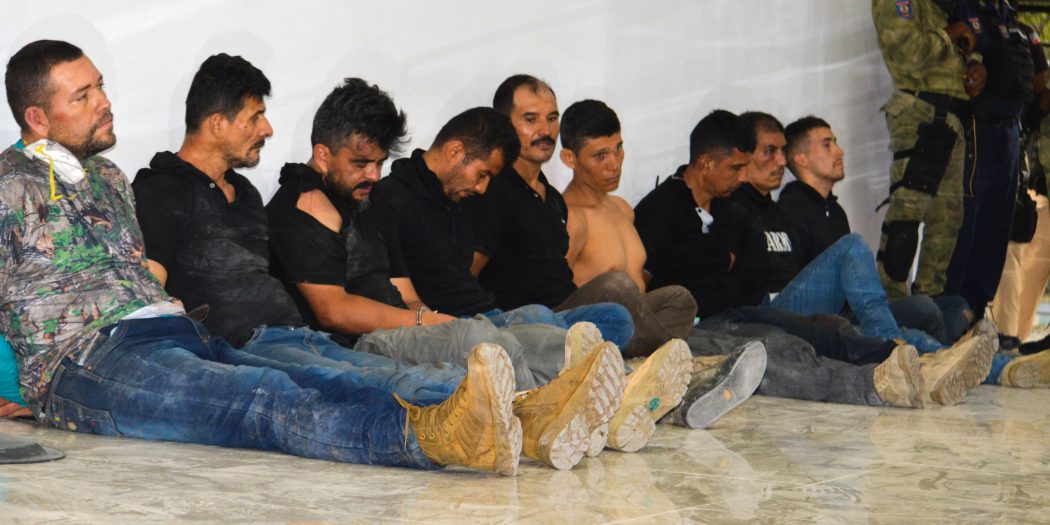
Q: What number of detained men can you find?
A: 9